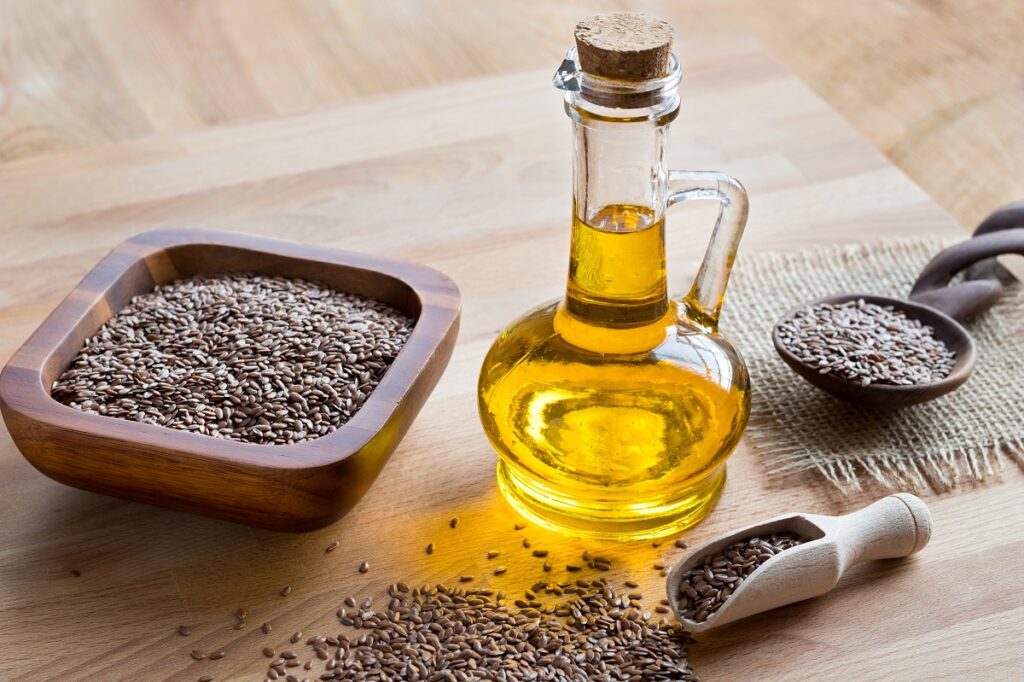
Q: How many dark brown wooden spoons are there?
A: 1